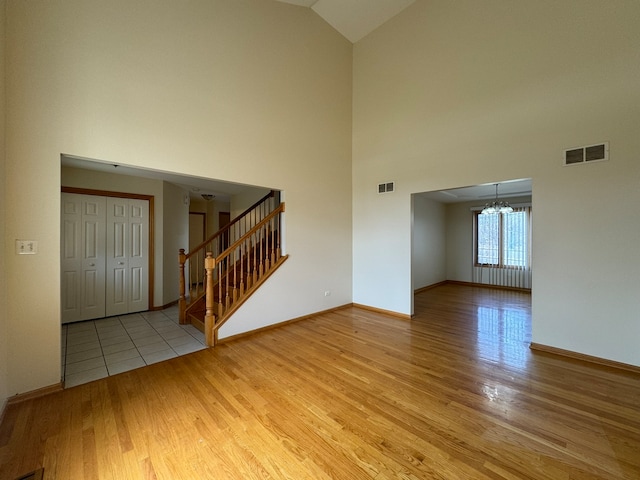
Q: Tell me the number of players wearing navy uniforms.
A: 0